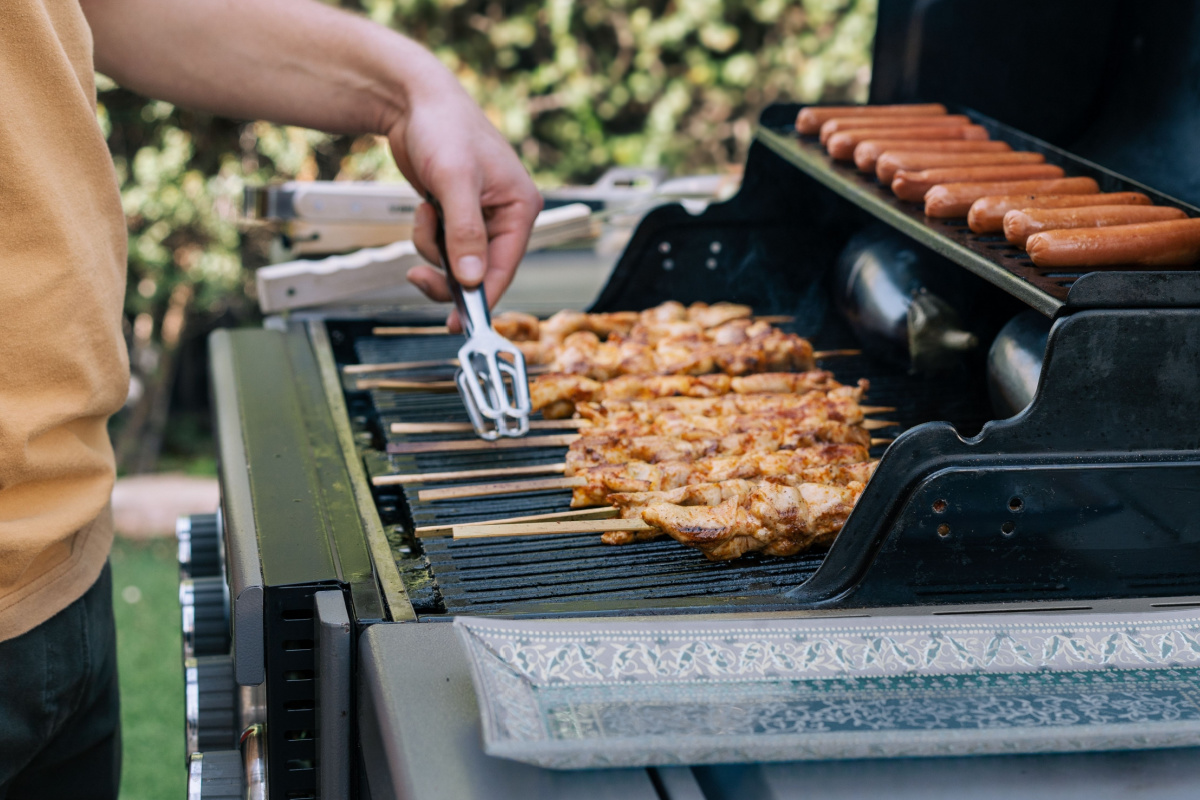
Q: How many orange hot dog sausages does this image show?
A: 10